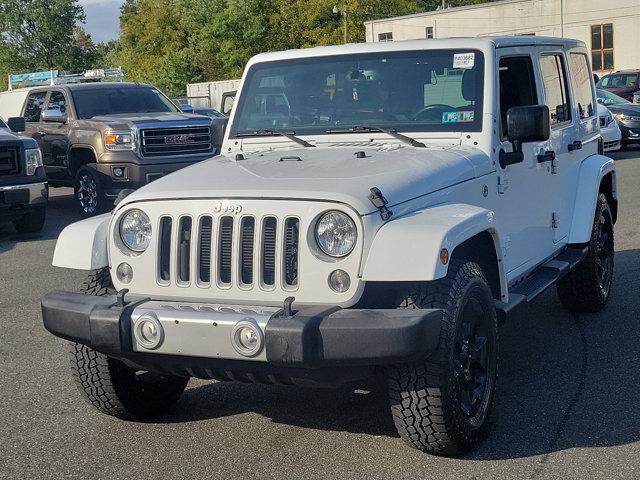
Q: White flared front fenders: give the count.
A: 2